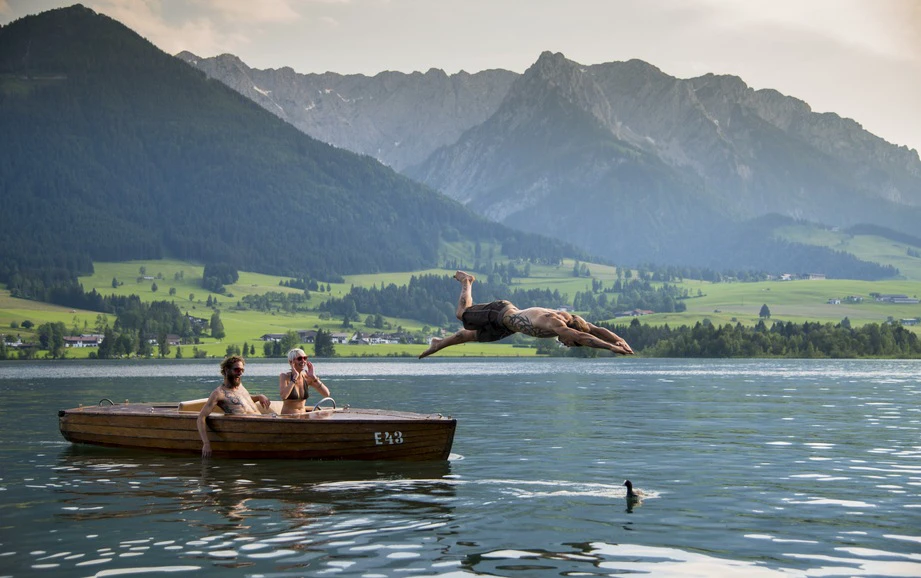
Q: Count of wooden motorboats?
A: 1